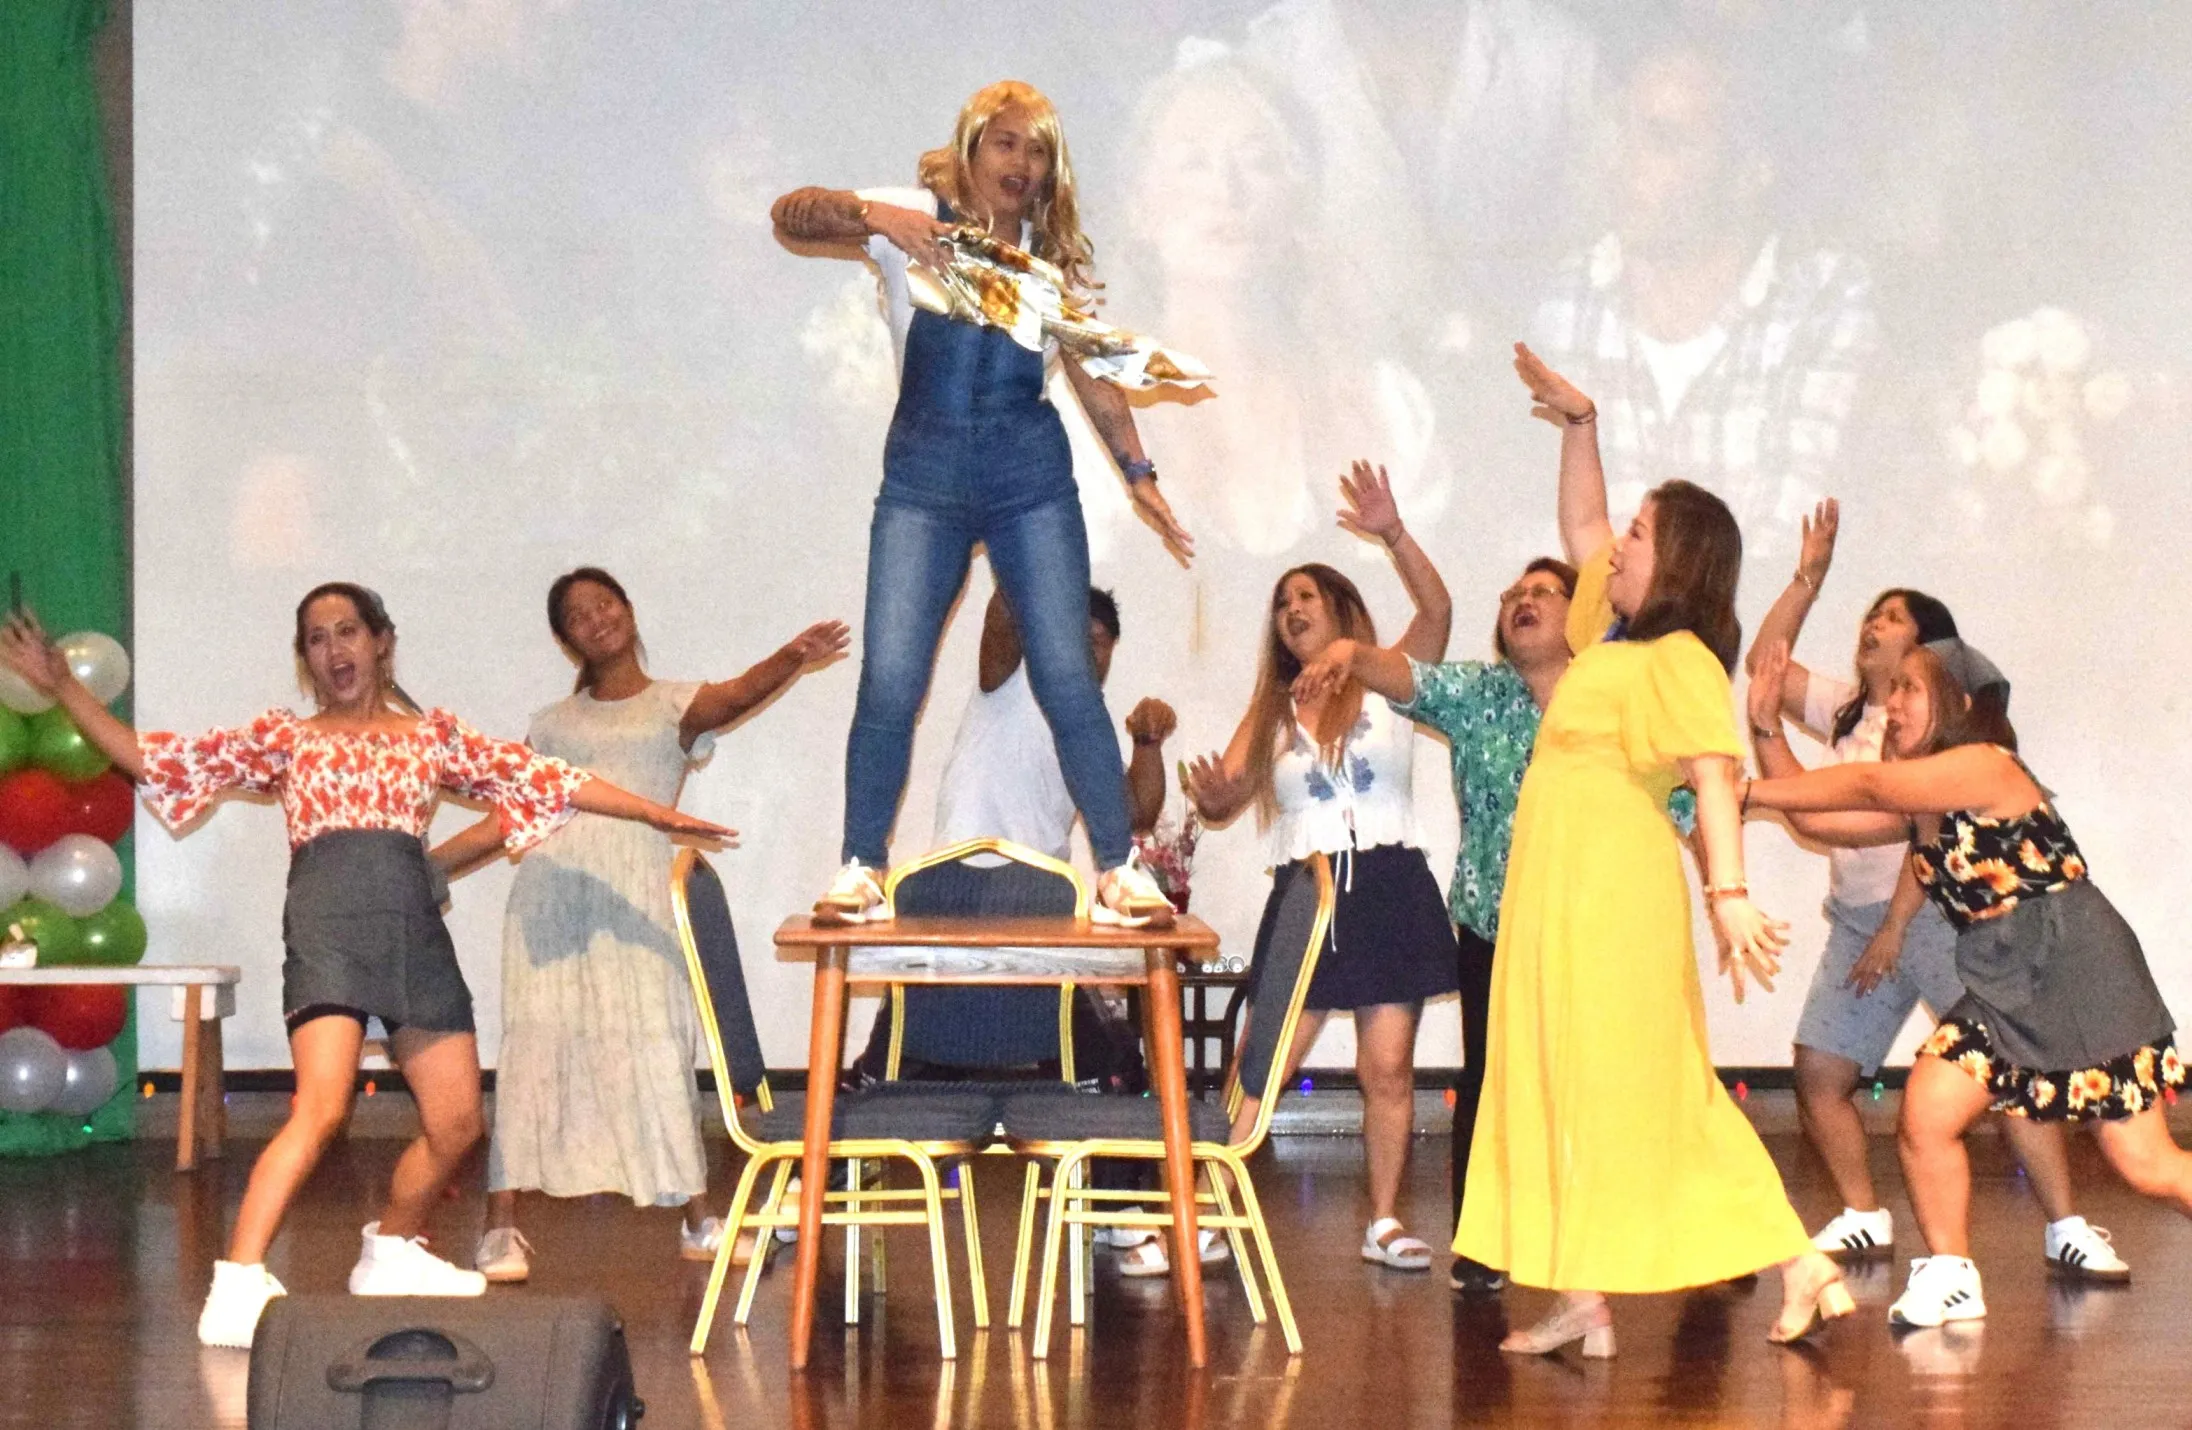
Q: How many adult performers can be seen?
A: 9